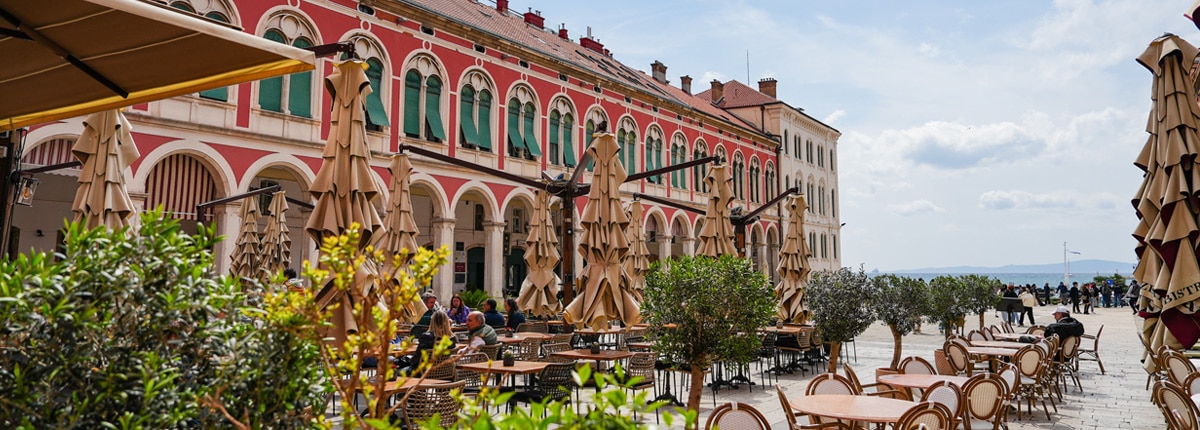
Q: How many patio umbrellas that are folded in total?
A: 11